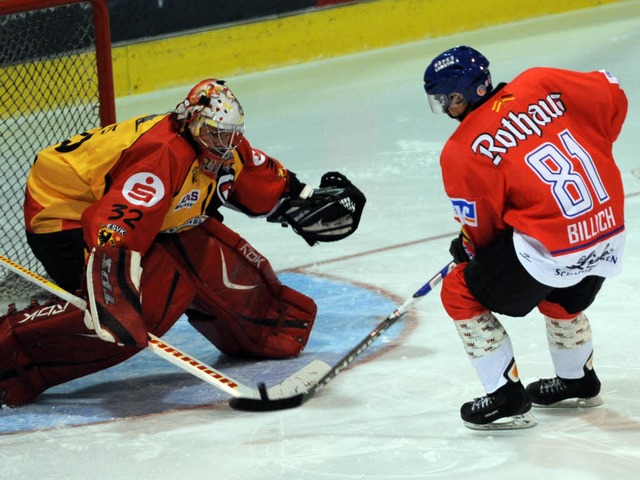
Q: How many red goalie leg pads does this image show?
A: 2